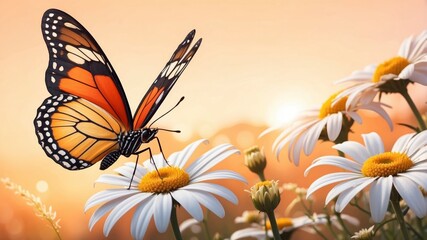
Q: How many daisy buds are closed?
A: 2